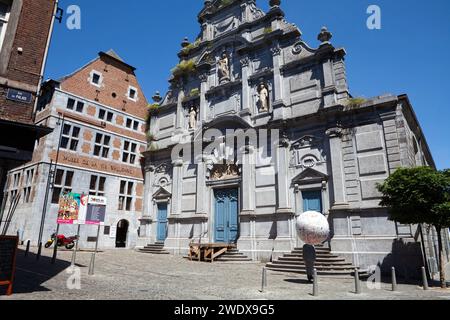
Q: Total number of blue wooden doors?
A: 3